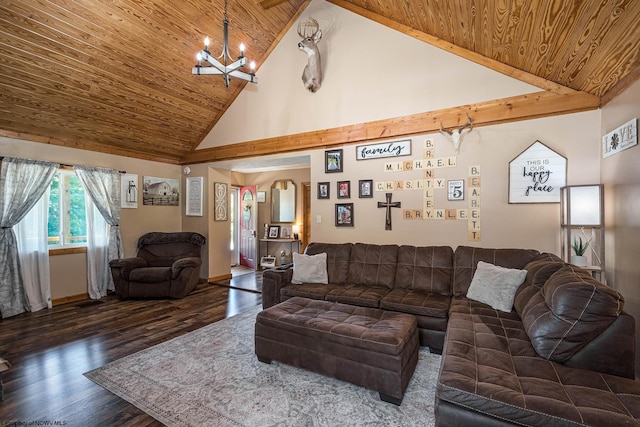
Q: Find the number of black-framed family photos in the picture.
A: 5